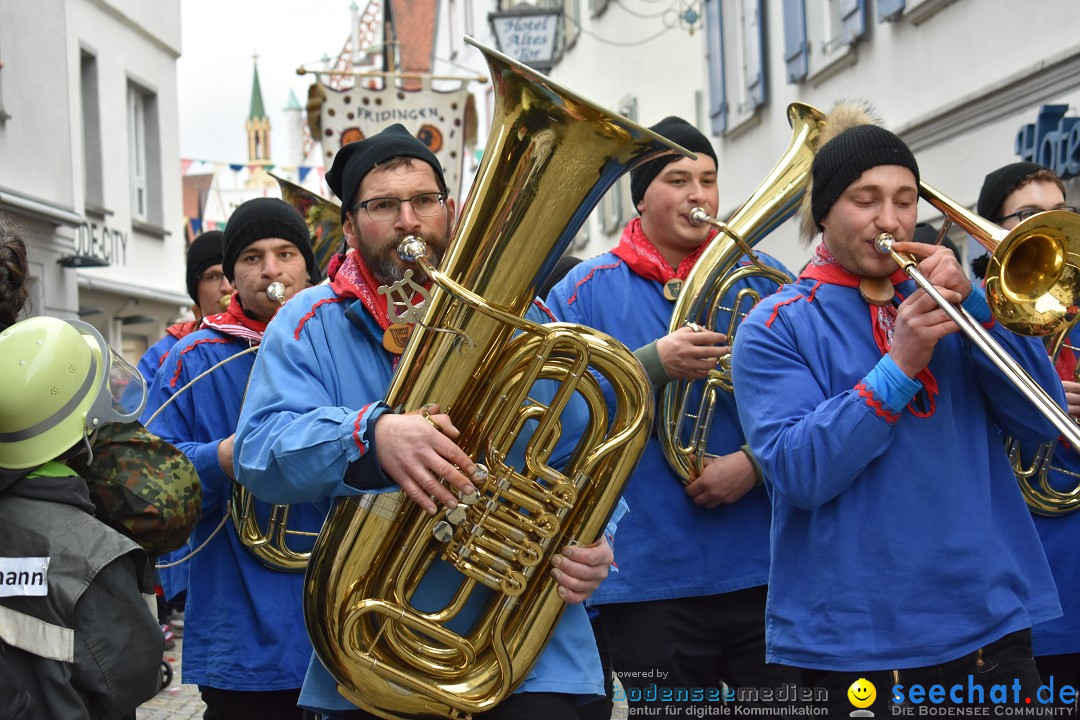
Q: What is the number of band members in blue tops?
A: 6